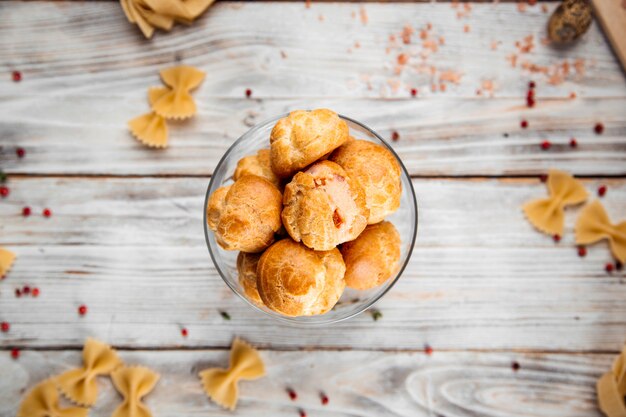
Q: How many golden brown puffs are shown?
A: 8